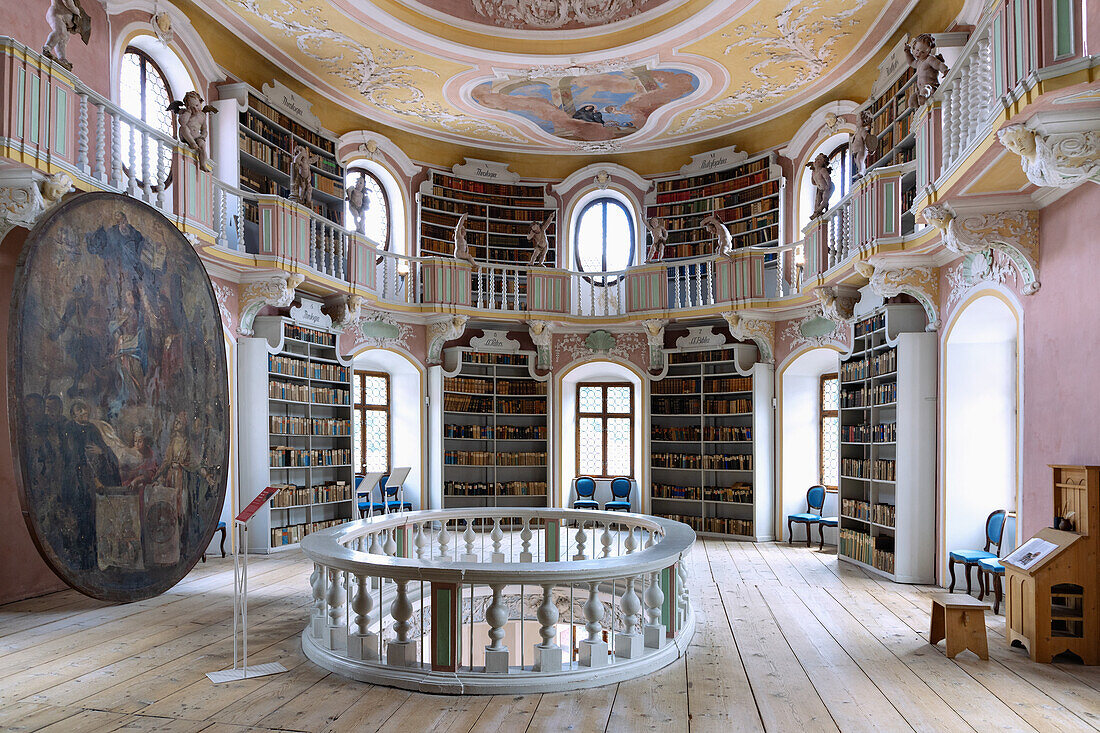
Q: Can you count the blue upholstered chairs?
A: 9